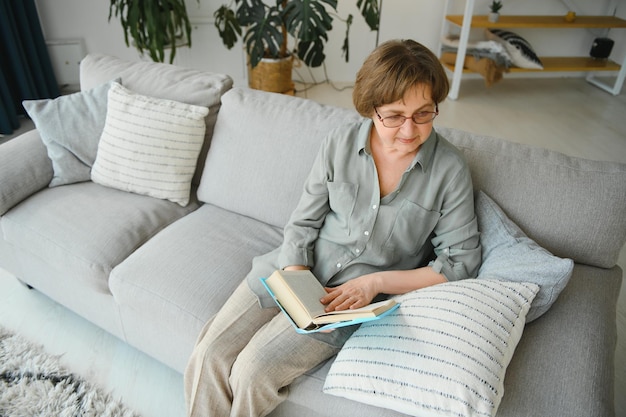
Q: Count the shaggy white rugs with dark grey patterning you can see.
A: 1